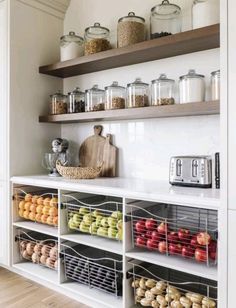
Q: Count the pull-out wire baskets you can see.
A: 6